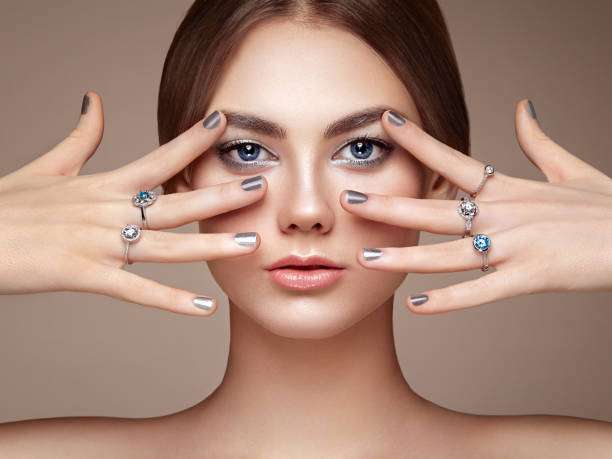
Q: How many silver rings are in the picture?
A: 5